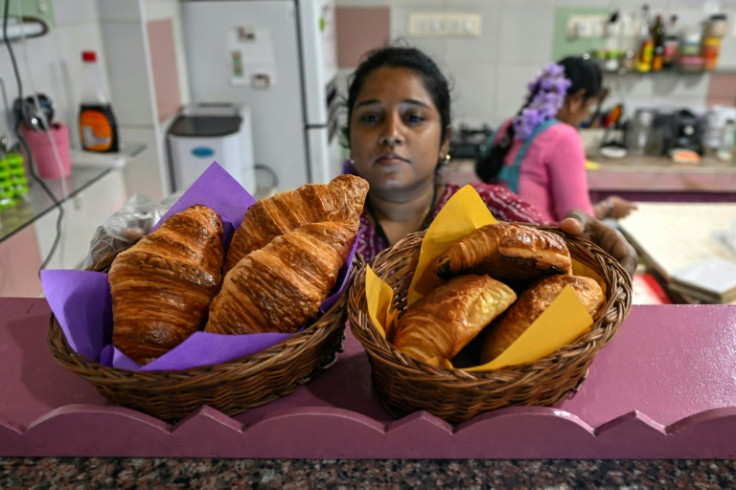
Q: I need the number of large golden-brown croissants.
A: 3